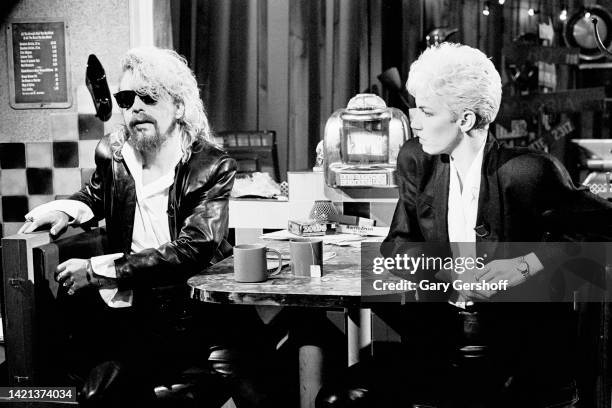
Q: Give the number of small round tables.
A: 1